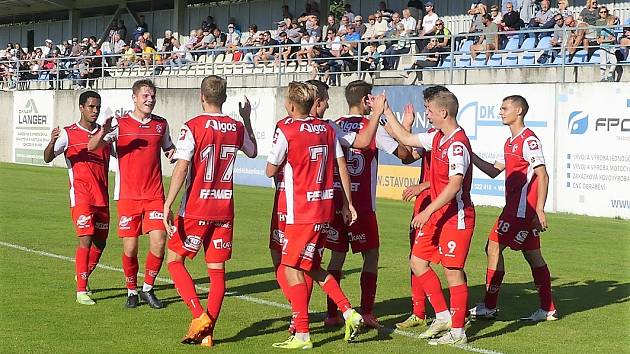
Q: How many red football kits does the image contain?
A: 9